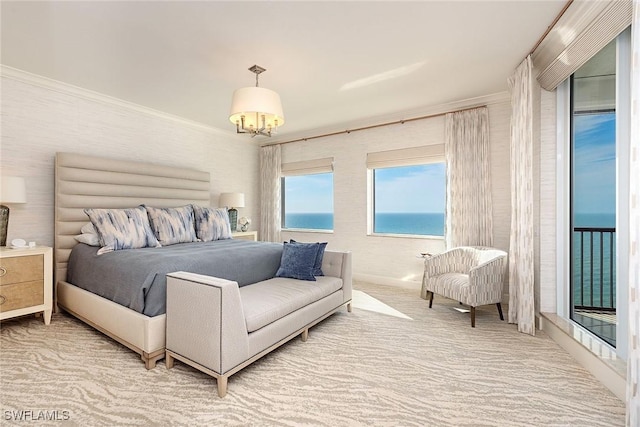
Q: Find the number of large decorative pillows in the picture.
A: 3